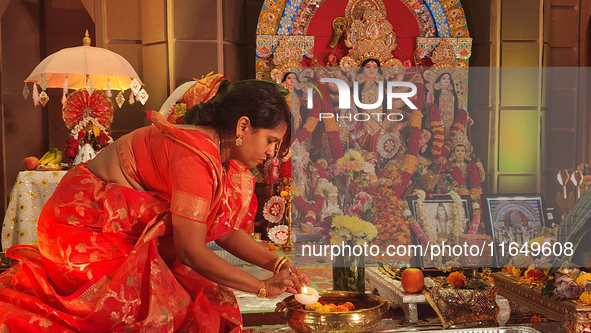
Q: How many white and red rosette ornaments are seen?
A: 3